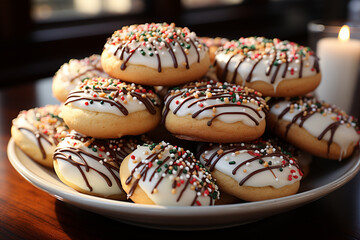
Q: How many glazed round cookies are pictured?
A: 11